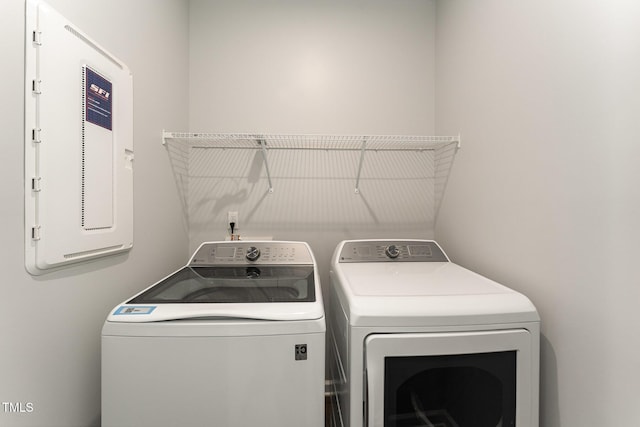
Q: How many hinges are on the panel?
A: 5